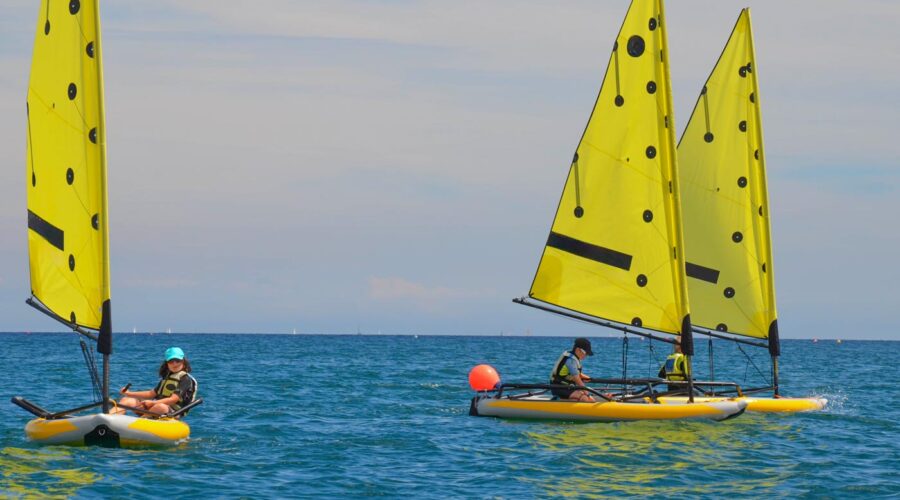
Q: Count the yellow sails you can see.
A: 3